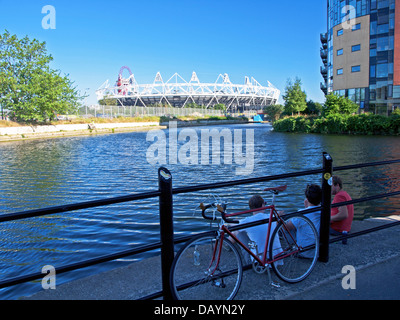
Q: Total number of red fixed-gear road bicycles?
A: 1